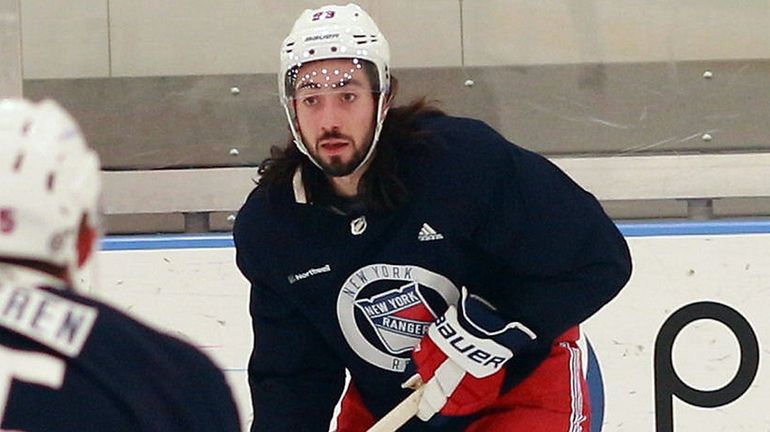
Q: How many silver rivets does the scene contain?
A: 6